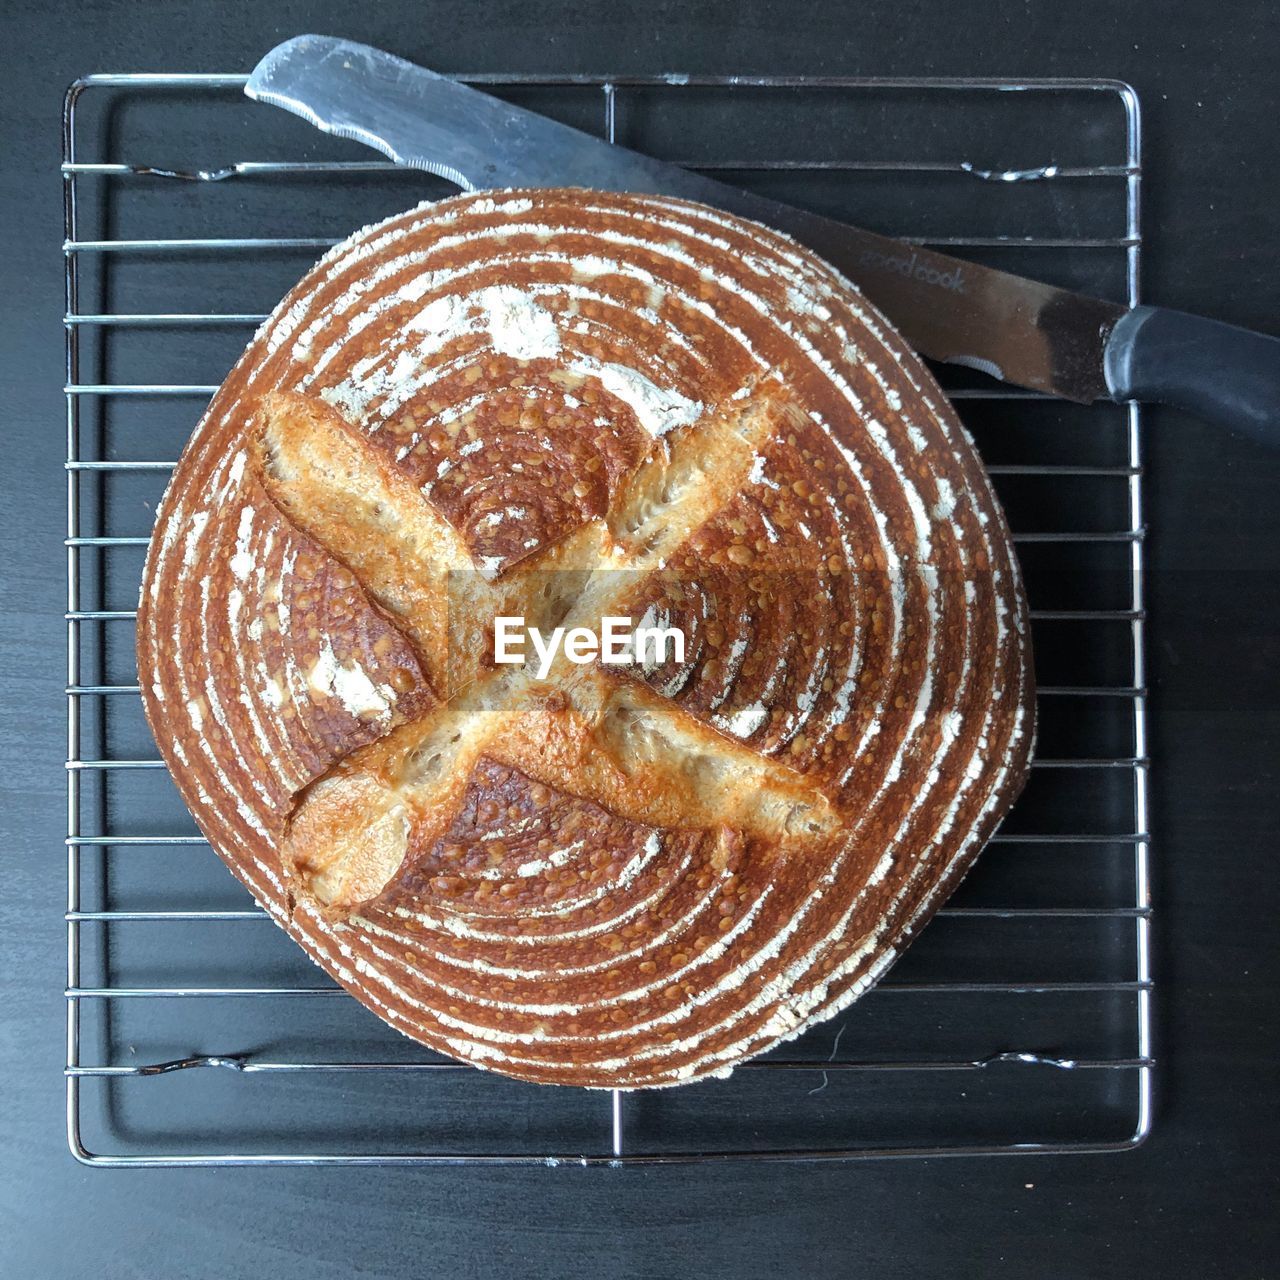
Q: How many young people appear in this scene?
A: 0